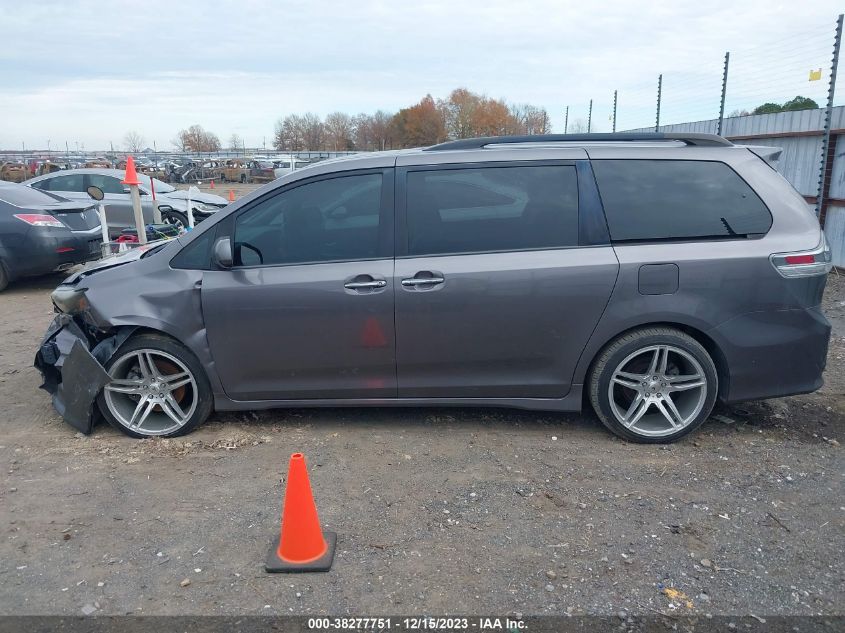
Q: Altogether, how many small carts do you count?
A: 1